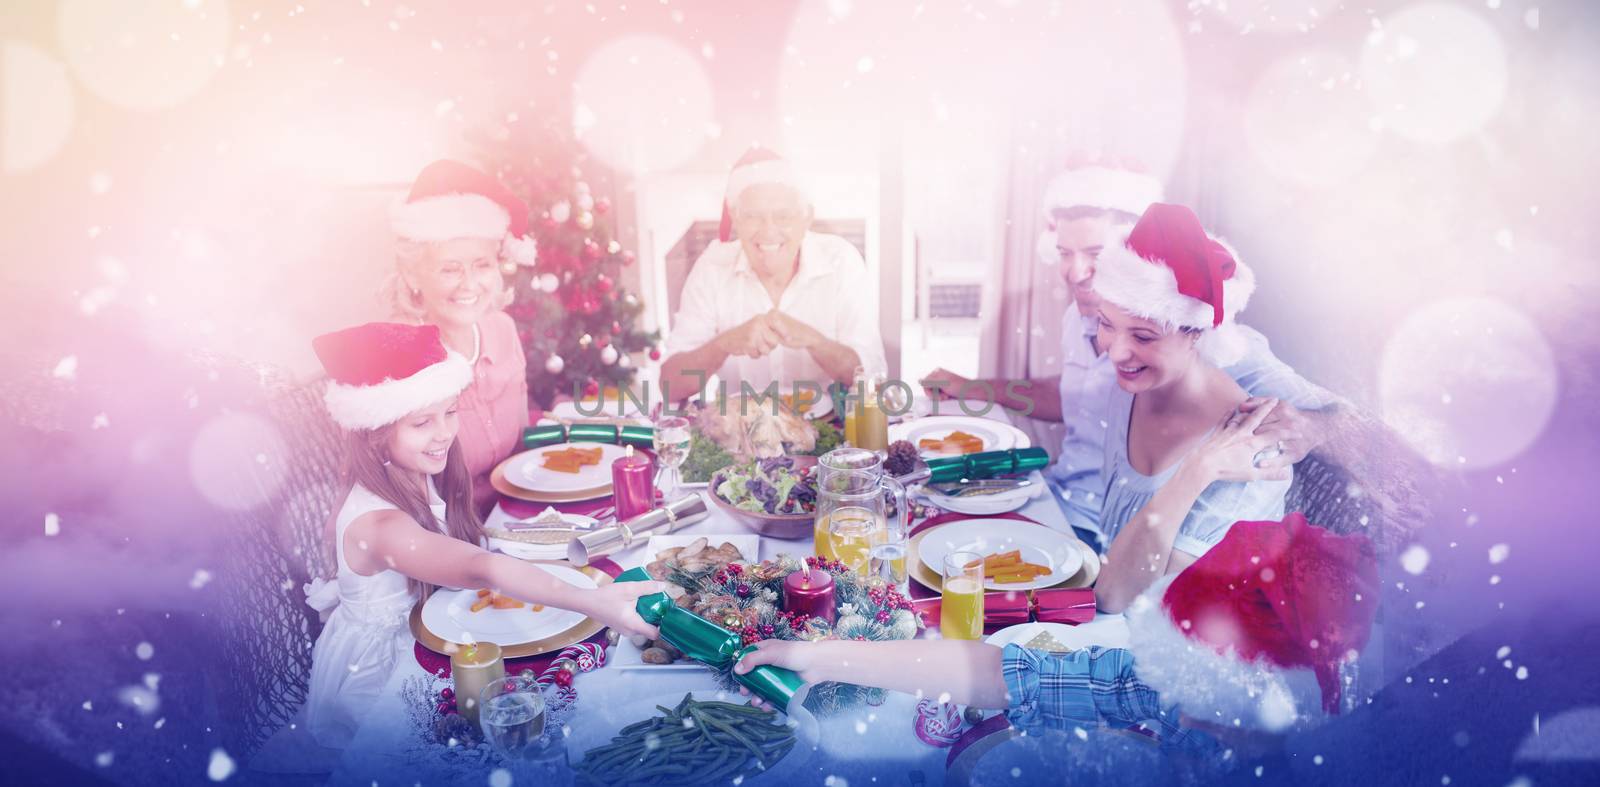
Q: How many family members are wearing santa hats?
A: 6